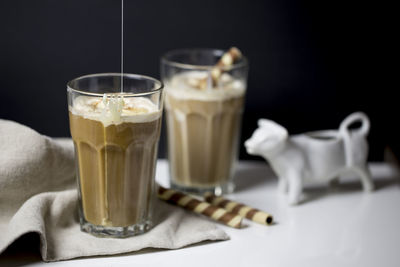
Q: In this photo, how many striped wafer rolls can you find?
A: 3